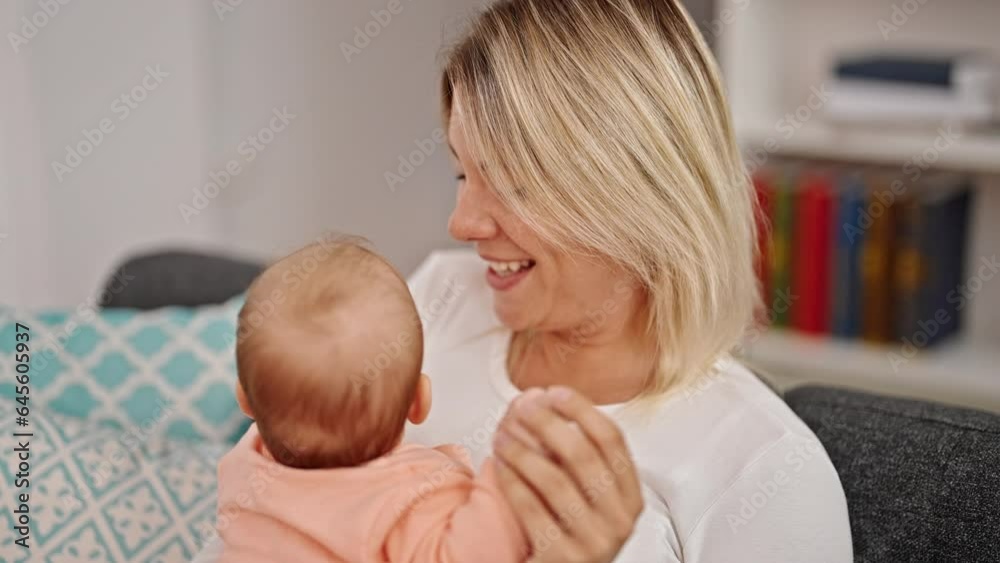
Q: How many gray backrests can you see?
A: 2